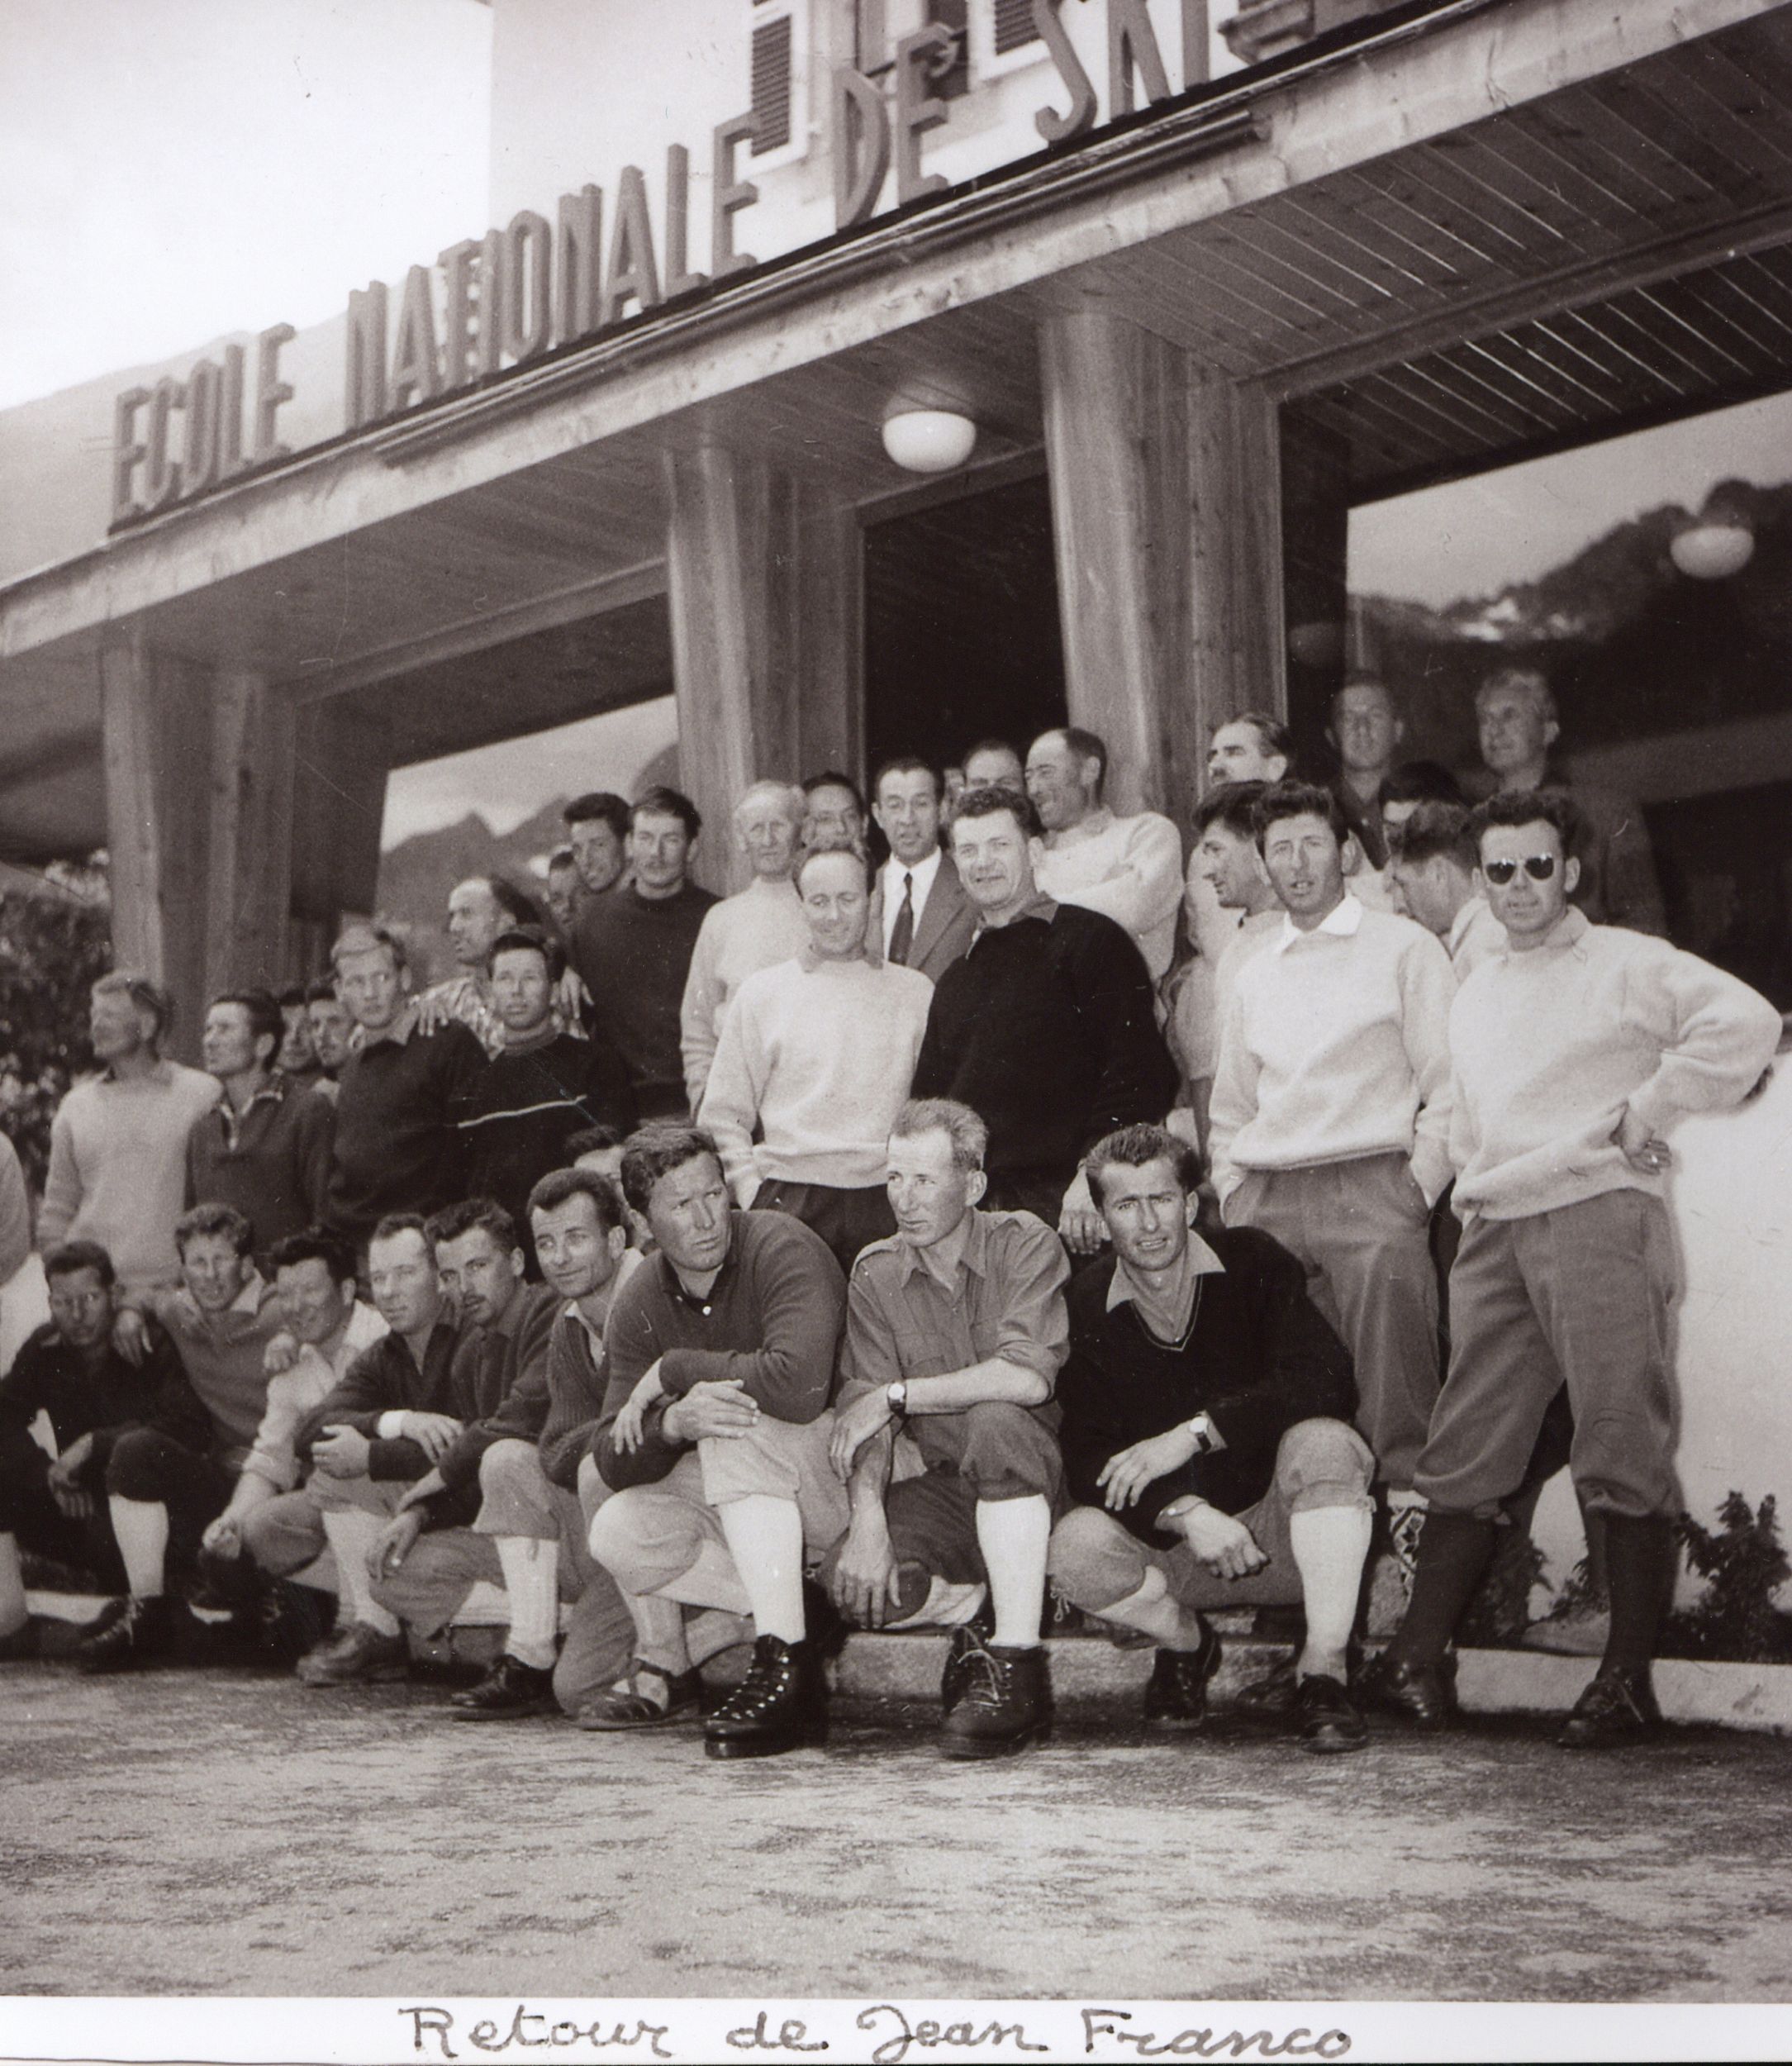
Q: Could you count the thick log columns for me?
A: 3